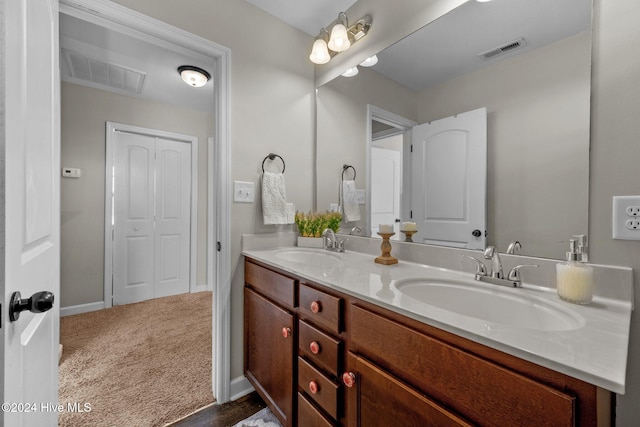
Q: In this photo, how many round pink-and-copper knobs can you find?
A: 5